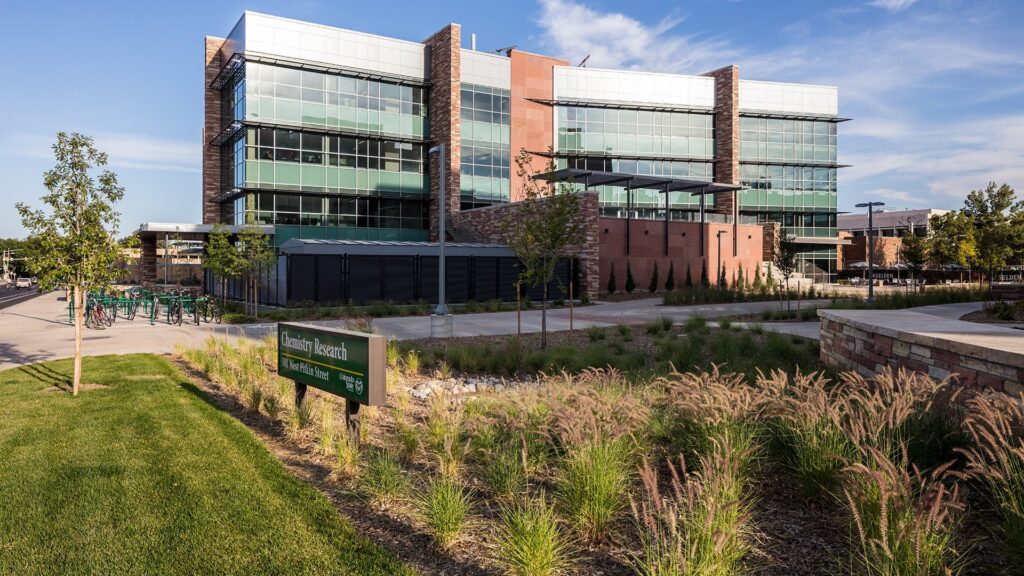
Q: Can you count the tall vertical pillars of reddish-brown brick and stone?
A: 3